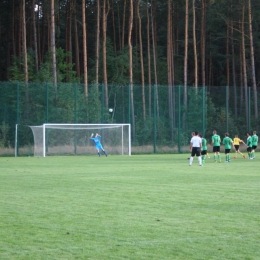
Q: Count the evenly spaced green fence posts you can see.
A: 10